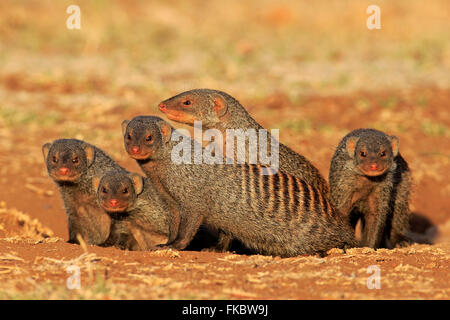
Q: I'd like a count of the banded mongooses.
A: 5